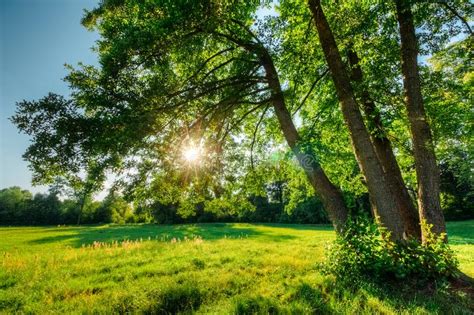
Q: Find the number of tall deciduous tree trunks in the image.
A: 4